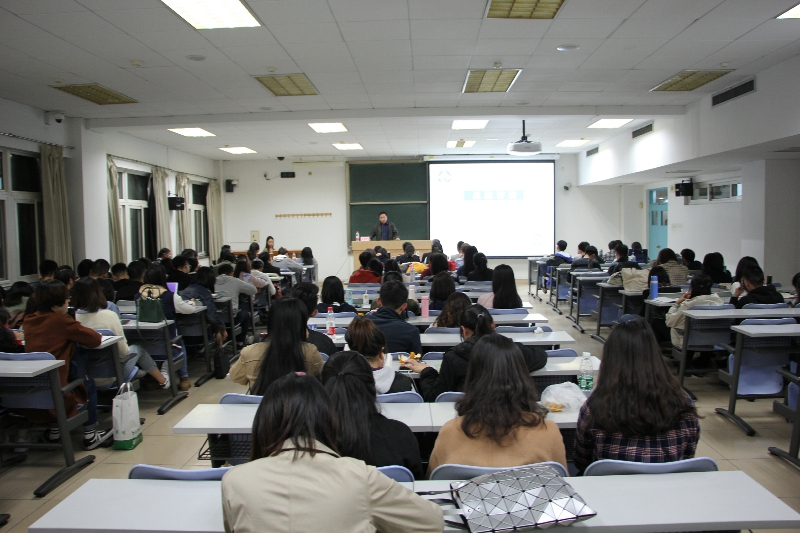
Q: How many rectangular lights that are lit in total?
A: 10